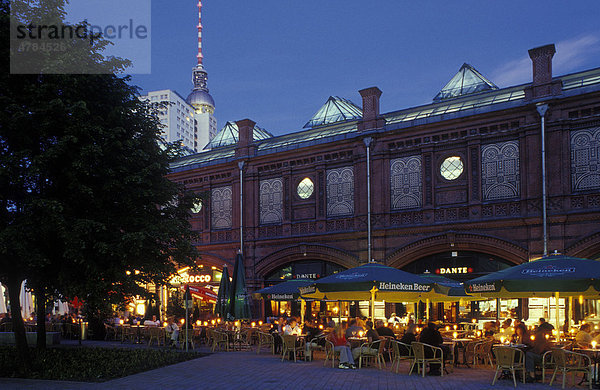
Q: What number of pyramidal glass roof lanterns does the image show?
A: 3